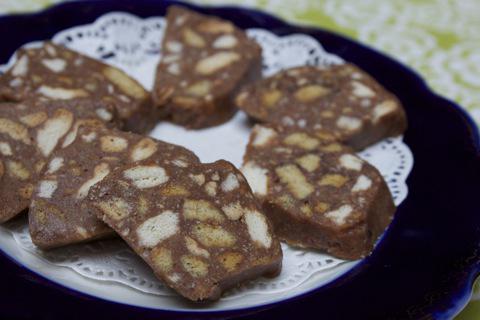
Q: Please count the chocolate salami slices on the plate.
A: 7